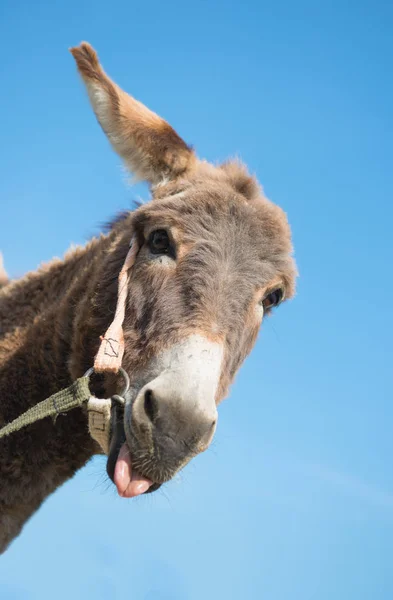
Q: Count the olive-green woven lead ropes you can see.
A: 1